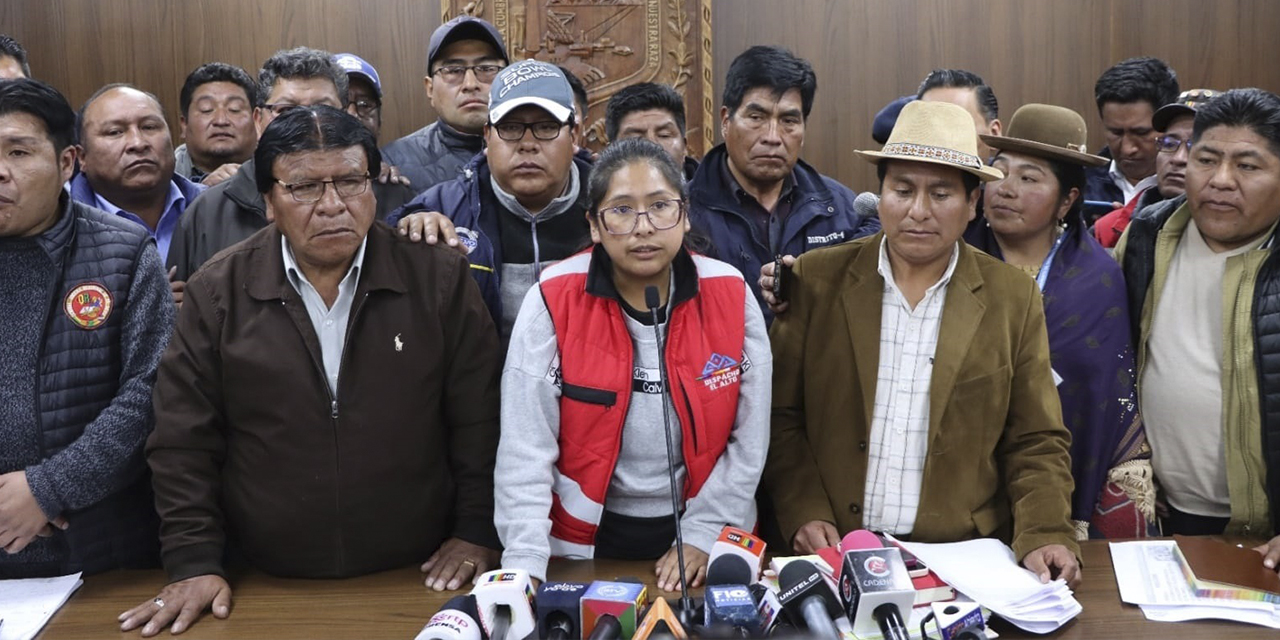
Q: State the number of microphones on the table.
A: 12